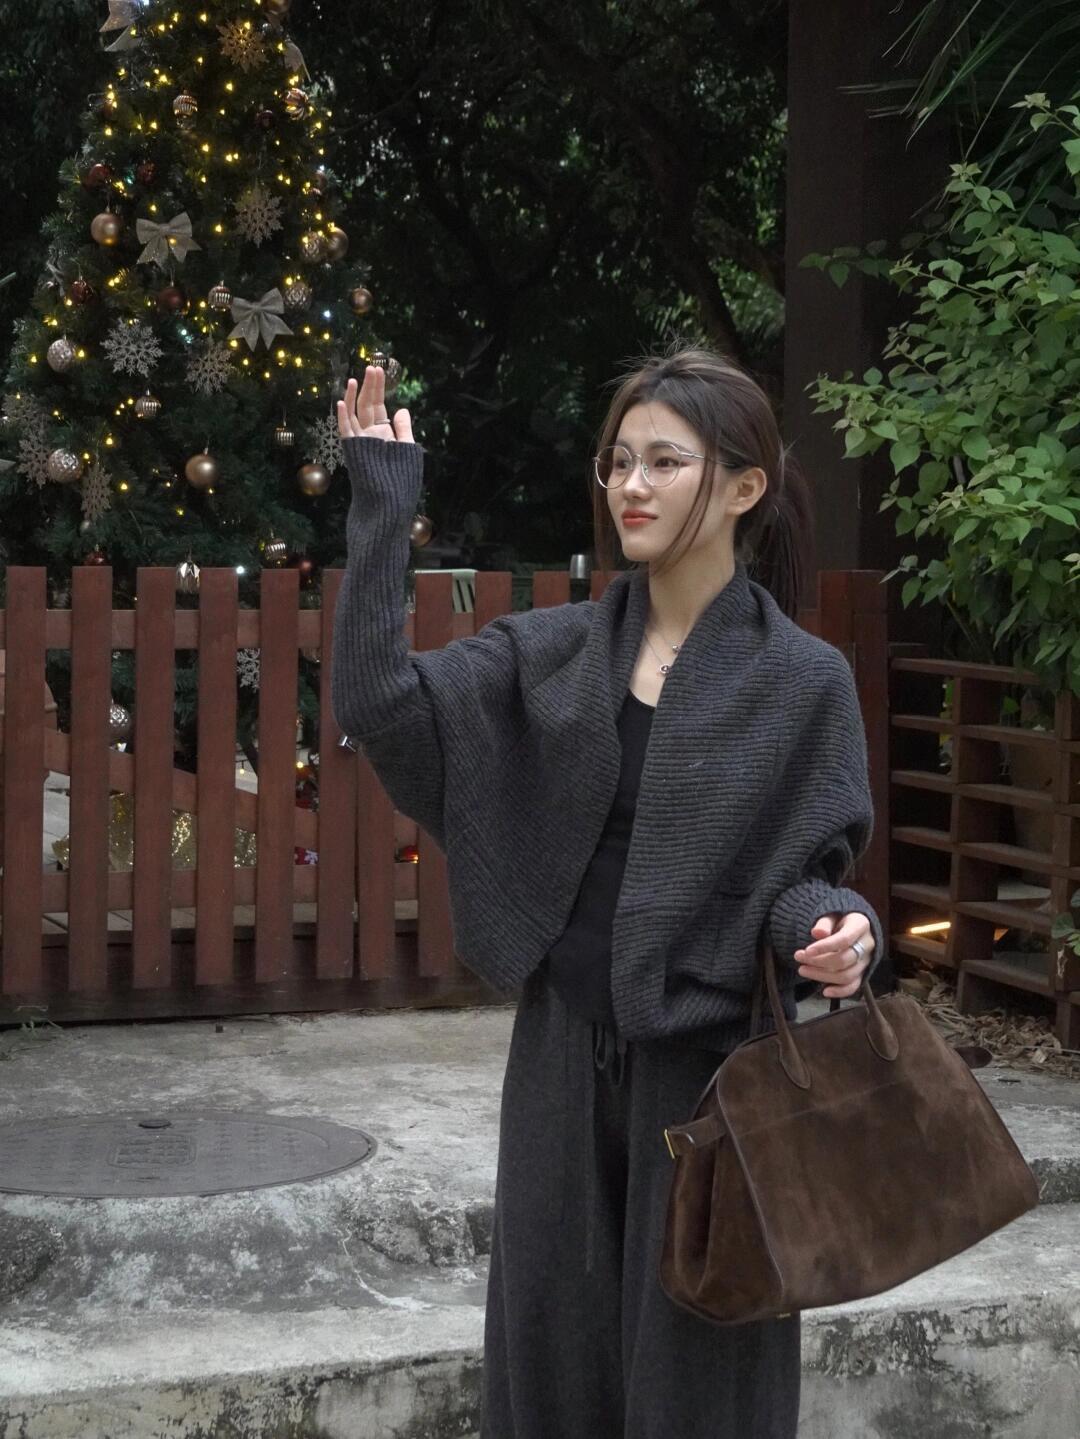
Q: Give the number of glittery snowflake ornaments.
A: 9